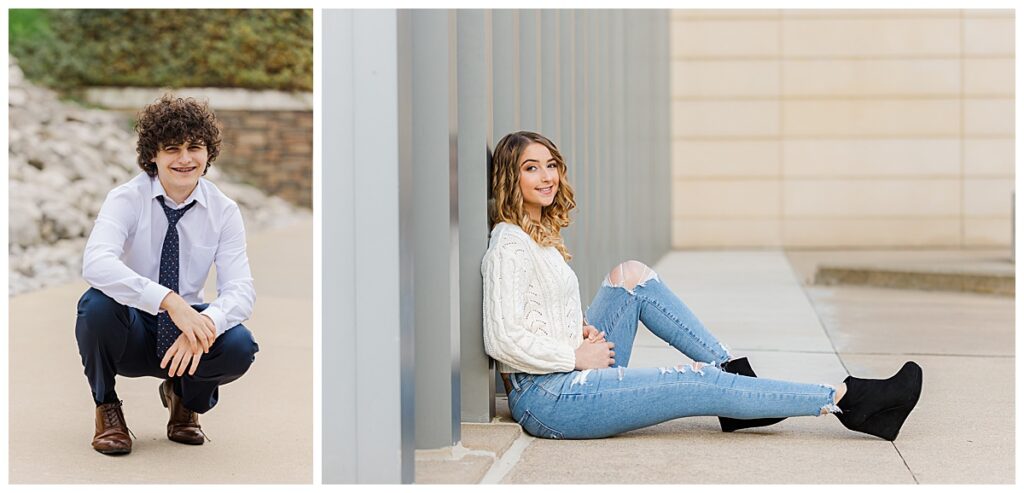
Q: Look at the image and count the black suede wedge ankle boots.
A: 2